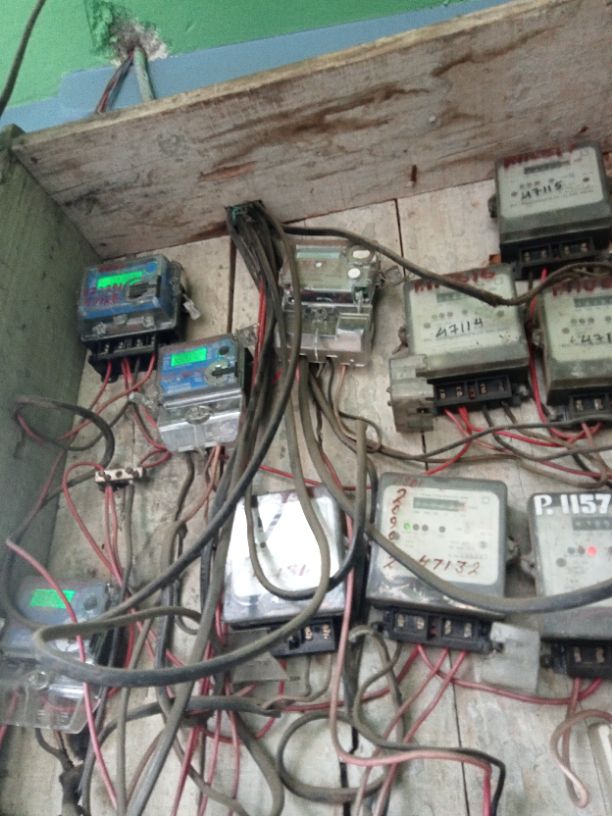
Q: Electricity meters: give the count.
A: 10